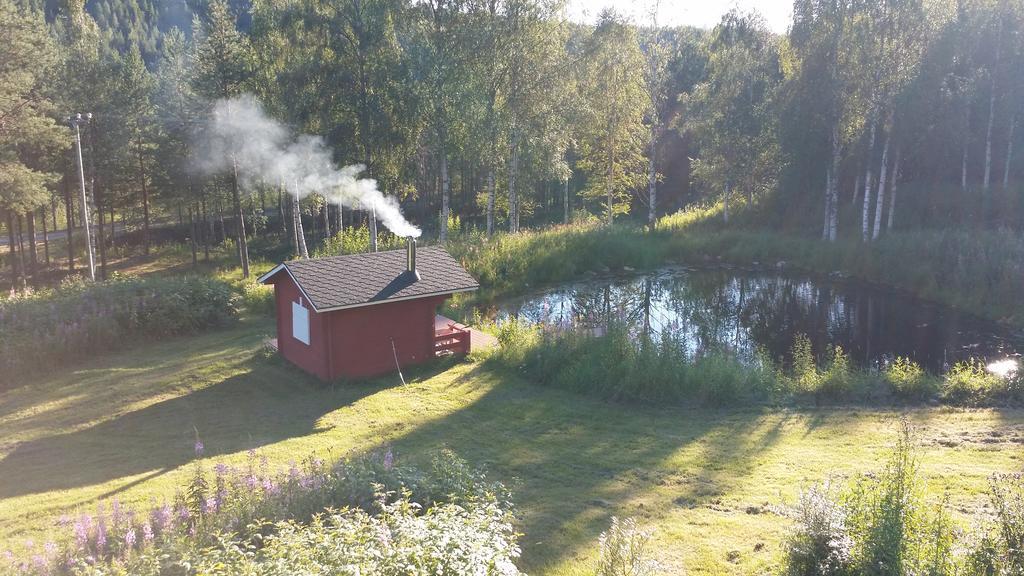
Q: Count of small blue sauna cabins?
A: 0